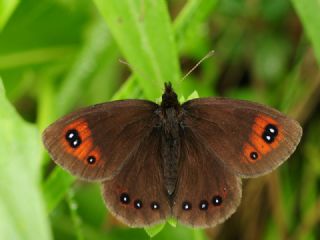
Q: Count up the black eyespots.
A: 12